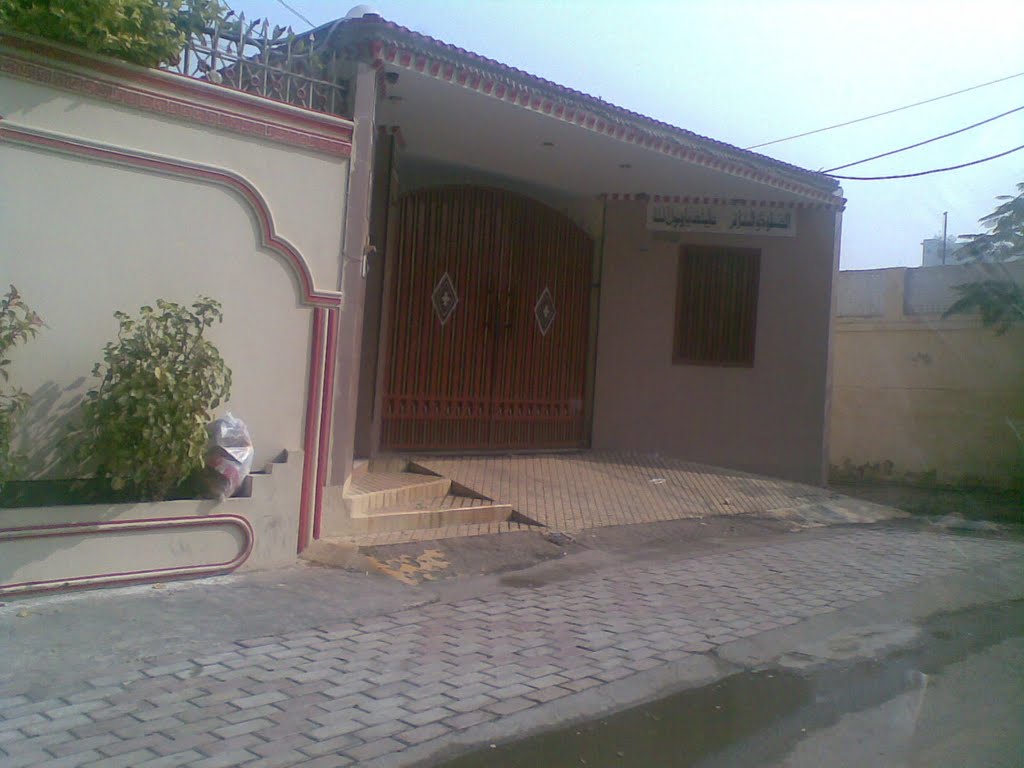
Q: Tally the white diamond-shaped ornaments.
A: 2